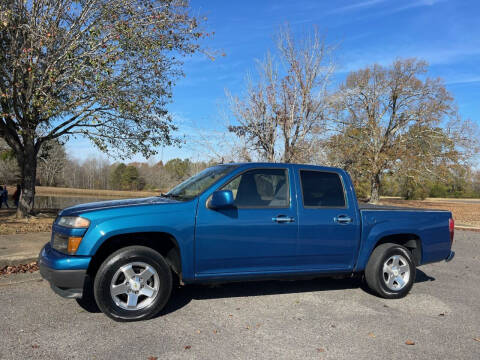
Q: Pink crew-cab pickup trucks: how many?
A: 0